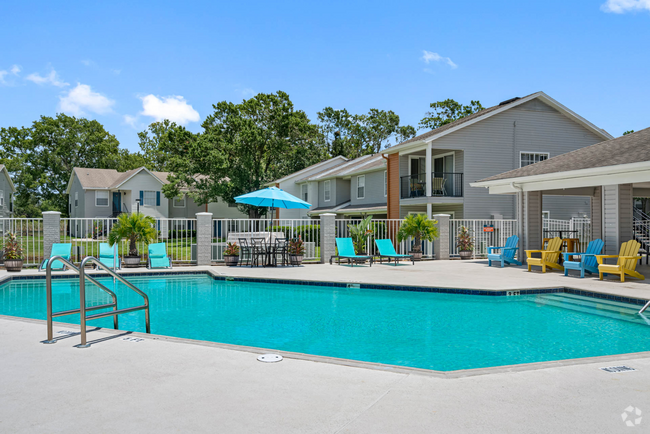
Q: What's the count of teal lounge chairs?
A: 5